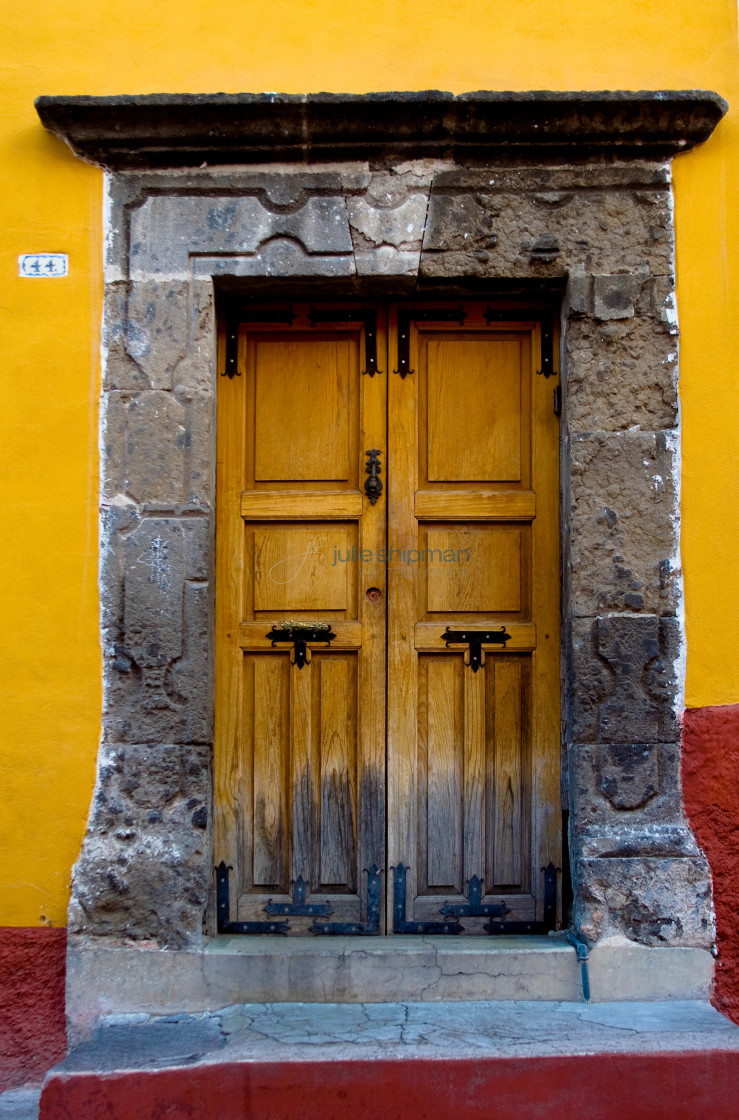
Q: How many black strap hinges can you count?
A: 12